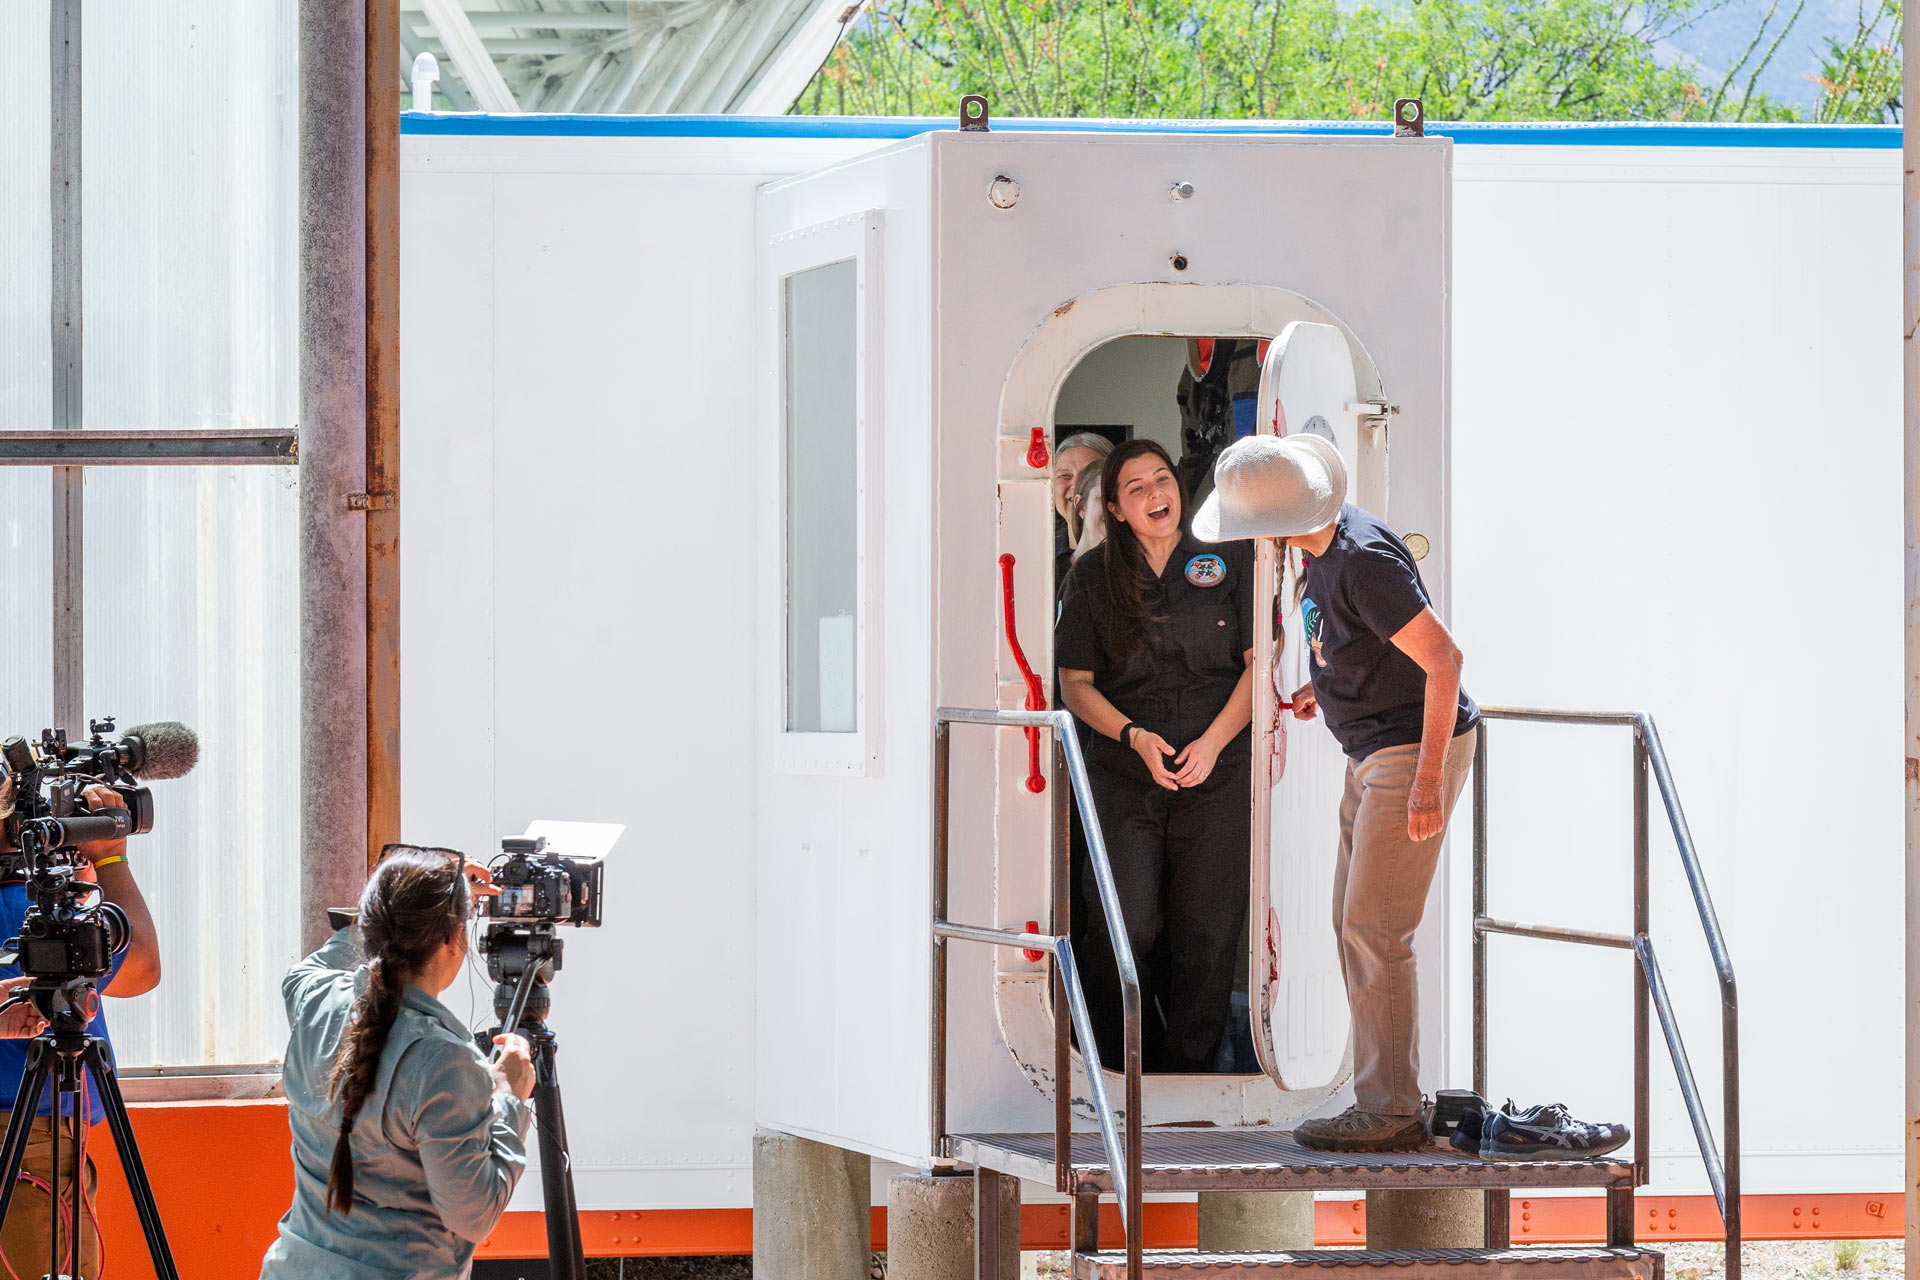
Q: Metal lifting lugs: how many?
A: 2